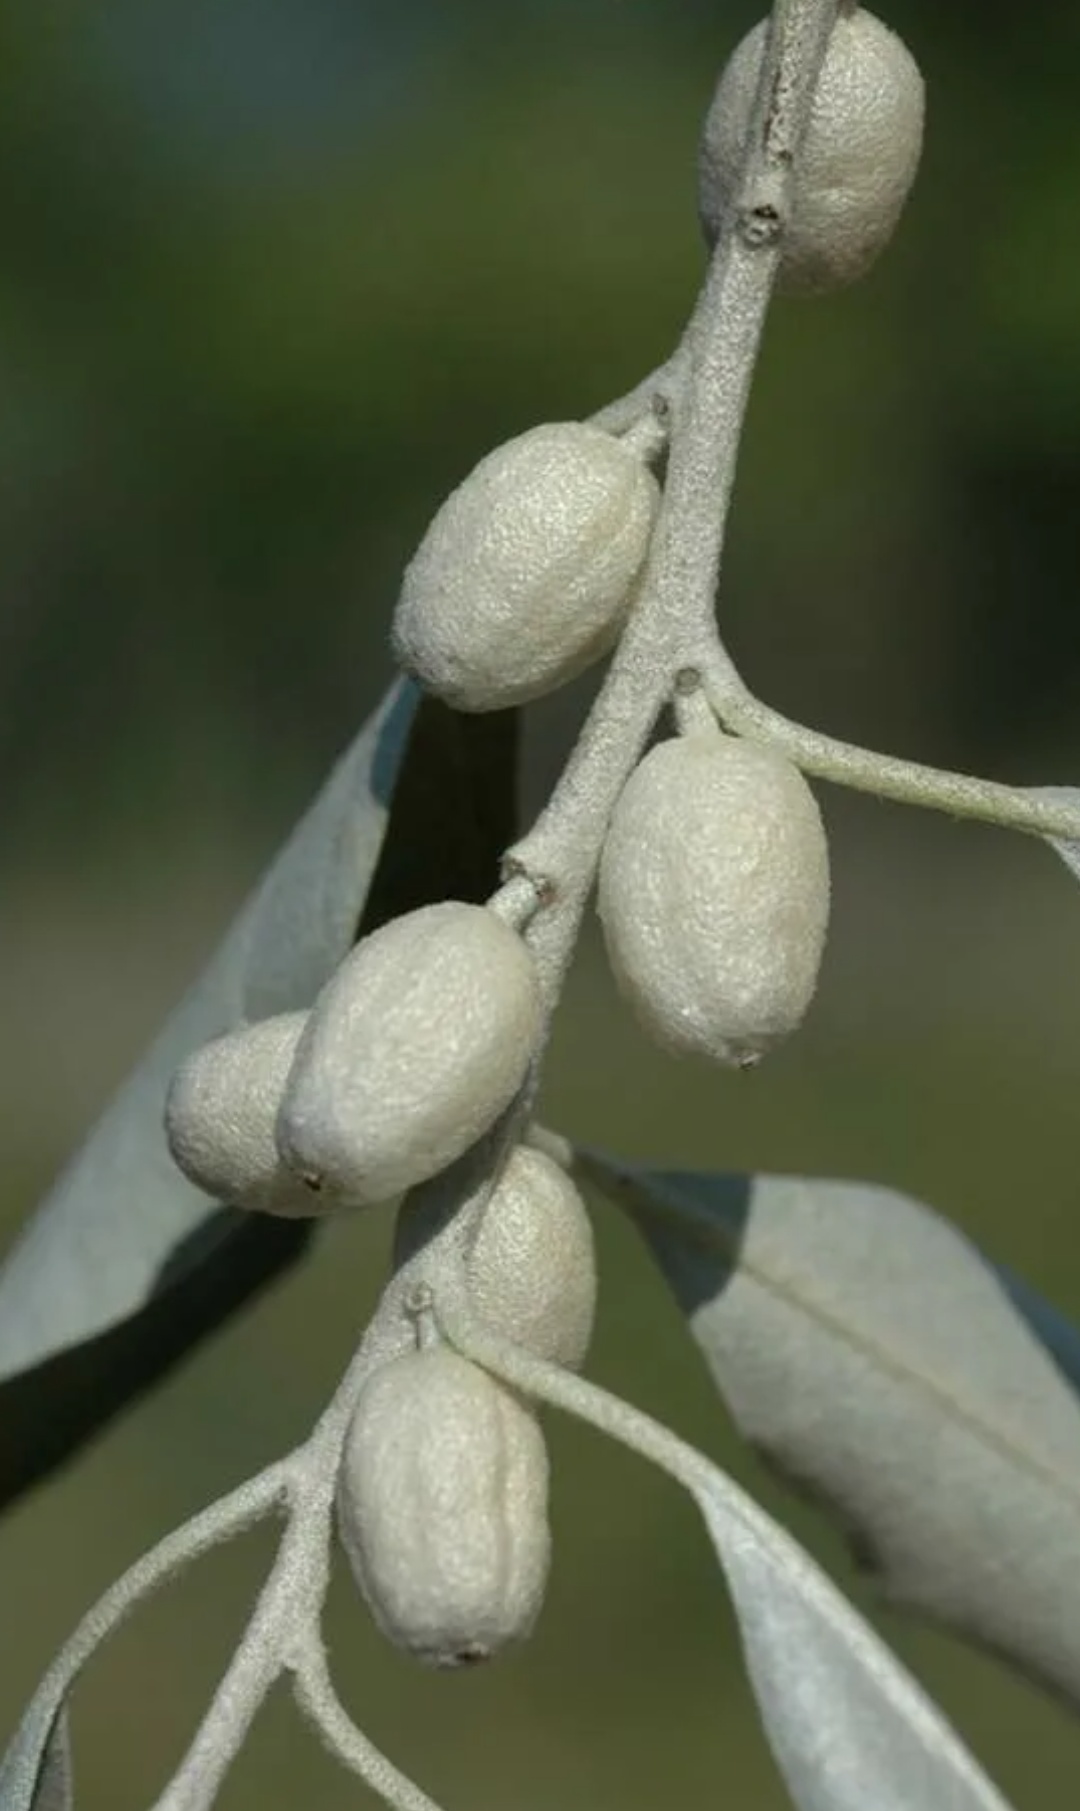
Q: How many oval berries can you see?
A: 7